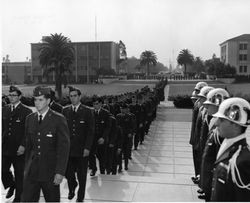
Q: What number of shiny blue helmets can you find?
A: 0